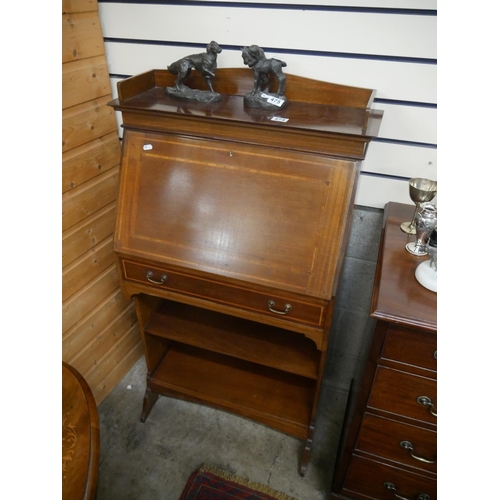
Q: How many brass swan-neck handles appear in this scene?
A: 5